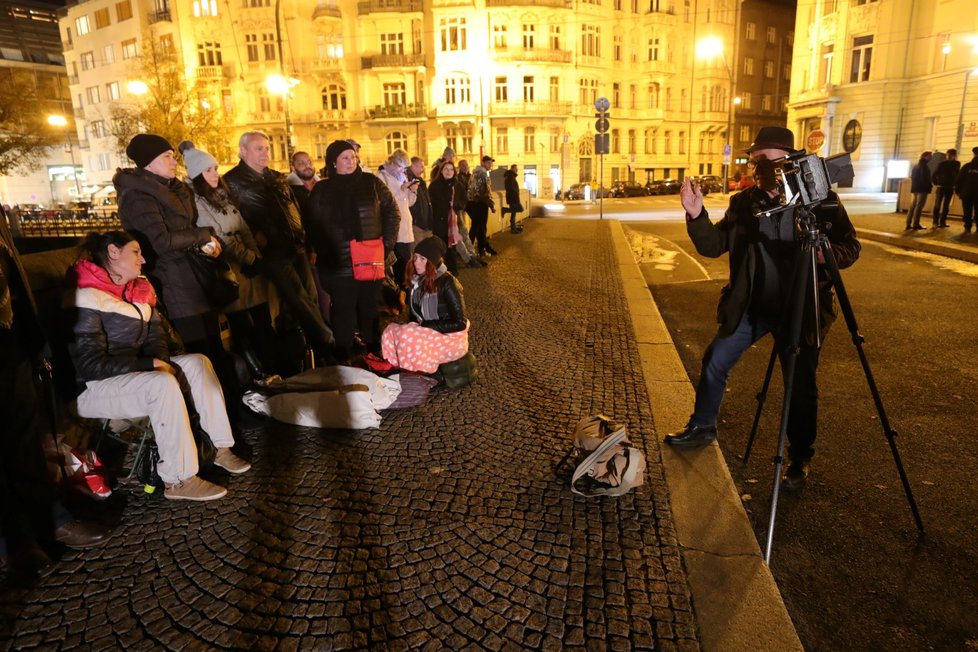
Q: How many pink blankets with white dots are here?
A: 1